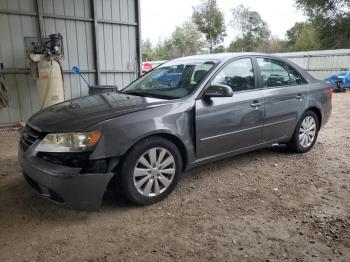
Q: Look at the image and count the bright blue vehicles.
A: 1